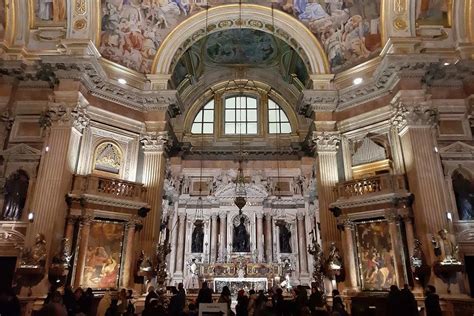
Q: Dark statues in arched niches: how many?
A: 5